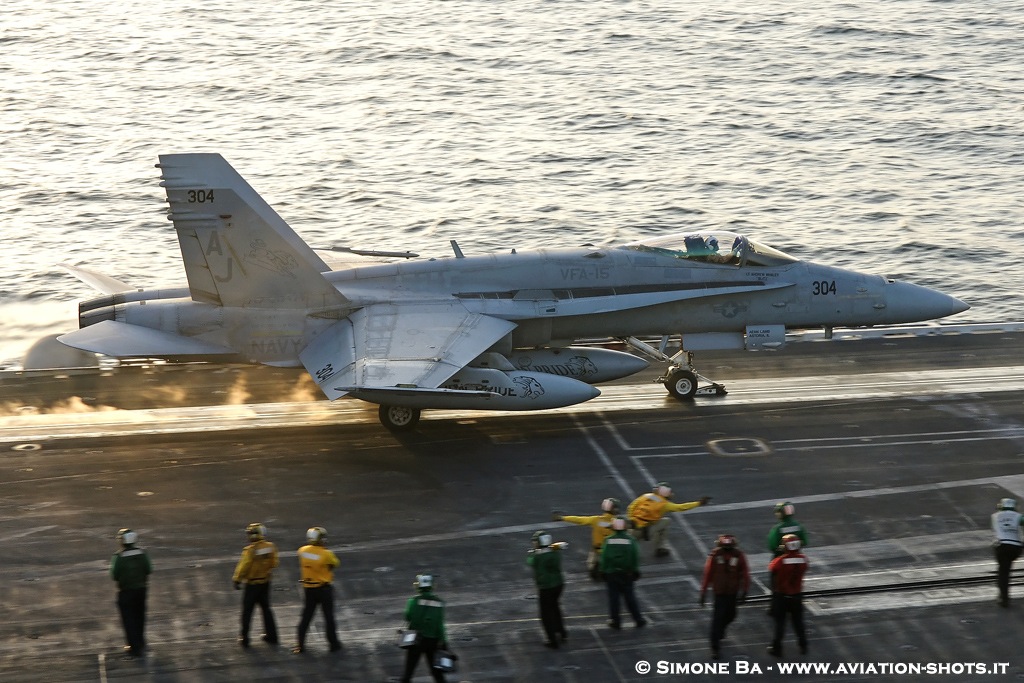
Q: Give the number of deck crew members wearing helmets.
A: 12